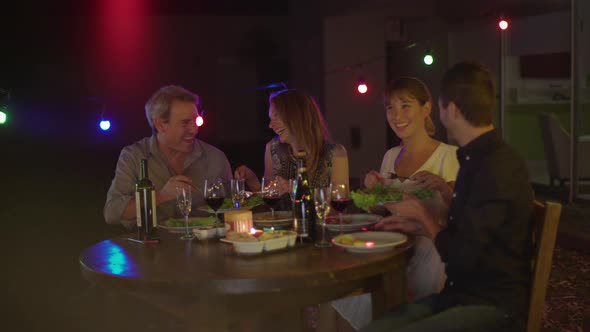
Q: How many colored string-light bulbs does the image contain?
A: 6